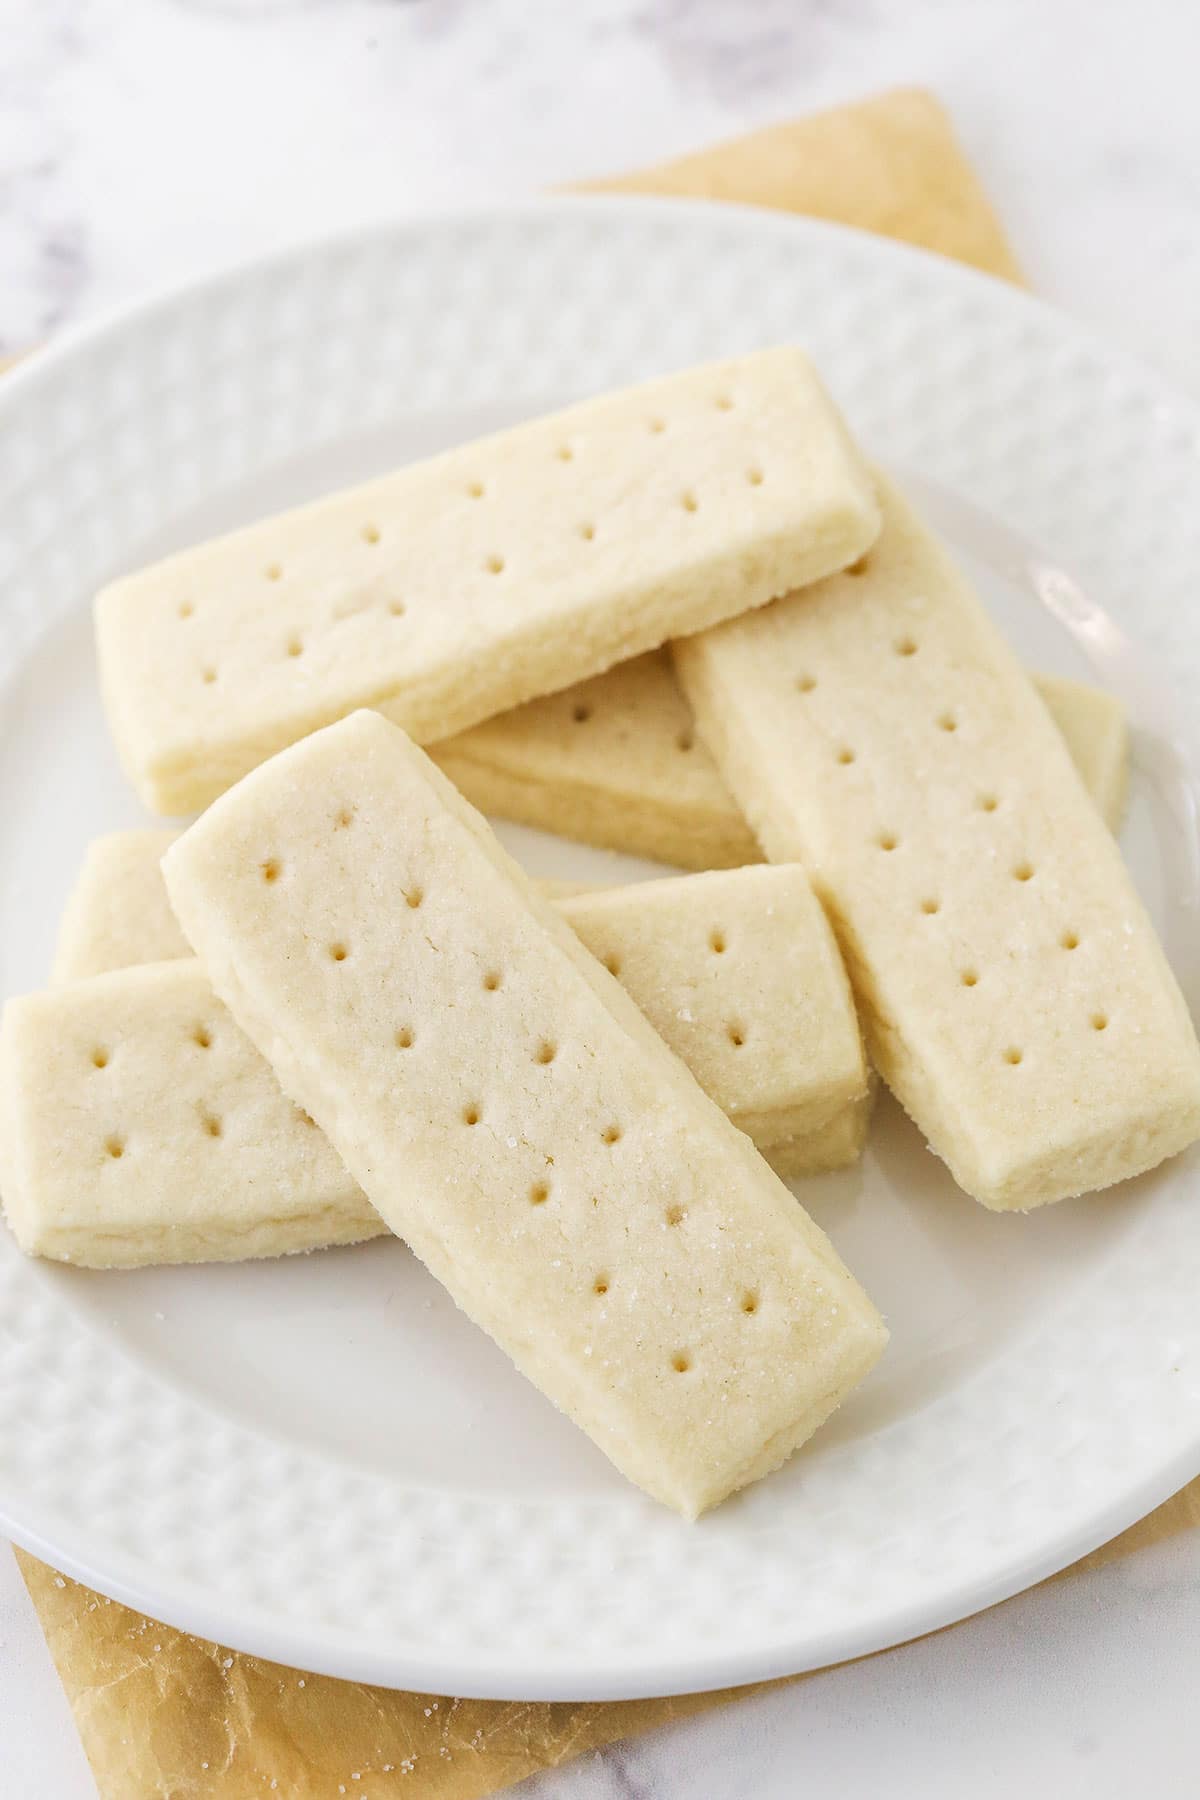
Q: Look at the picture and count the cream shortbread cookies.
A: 6